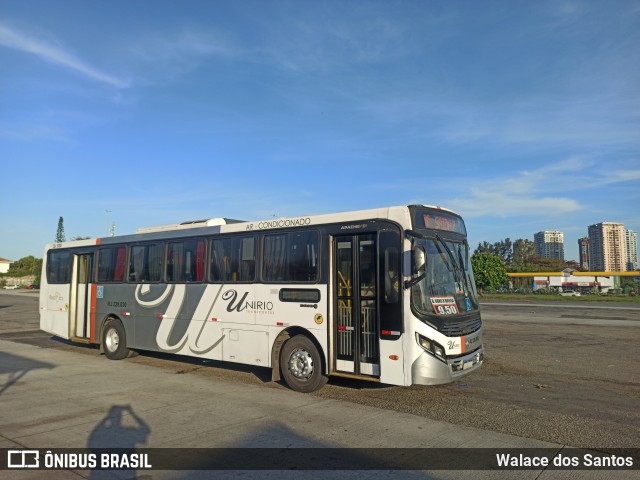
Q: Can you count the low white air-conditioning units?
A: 1